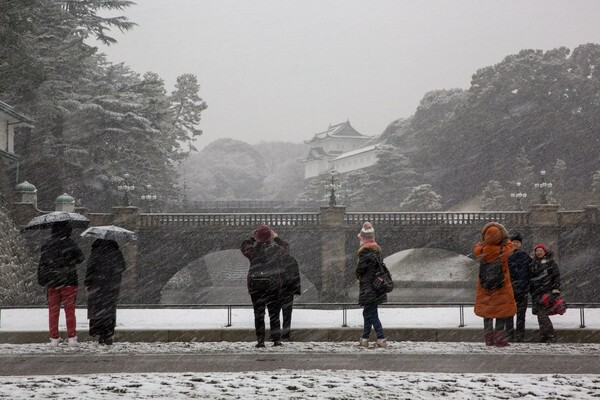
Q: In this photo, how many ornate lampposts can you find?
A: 5